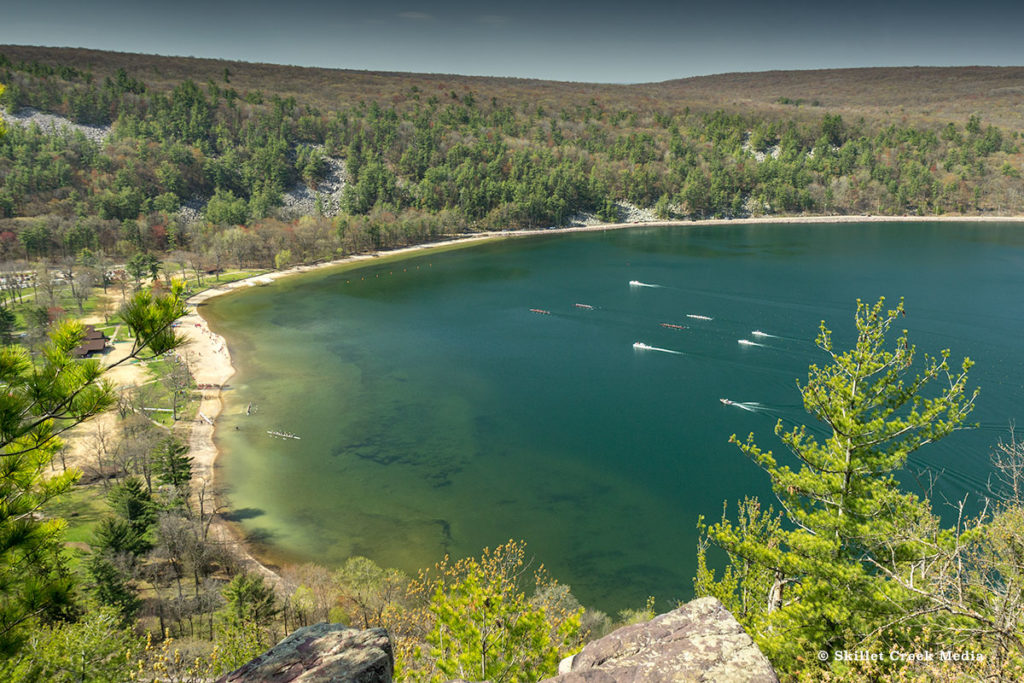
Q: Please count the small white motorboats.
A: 5